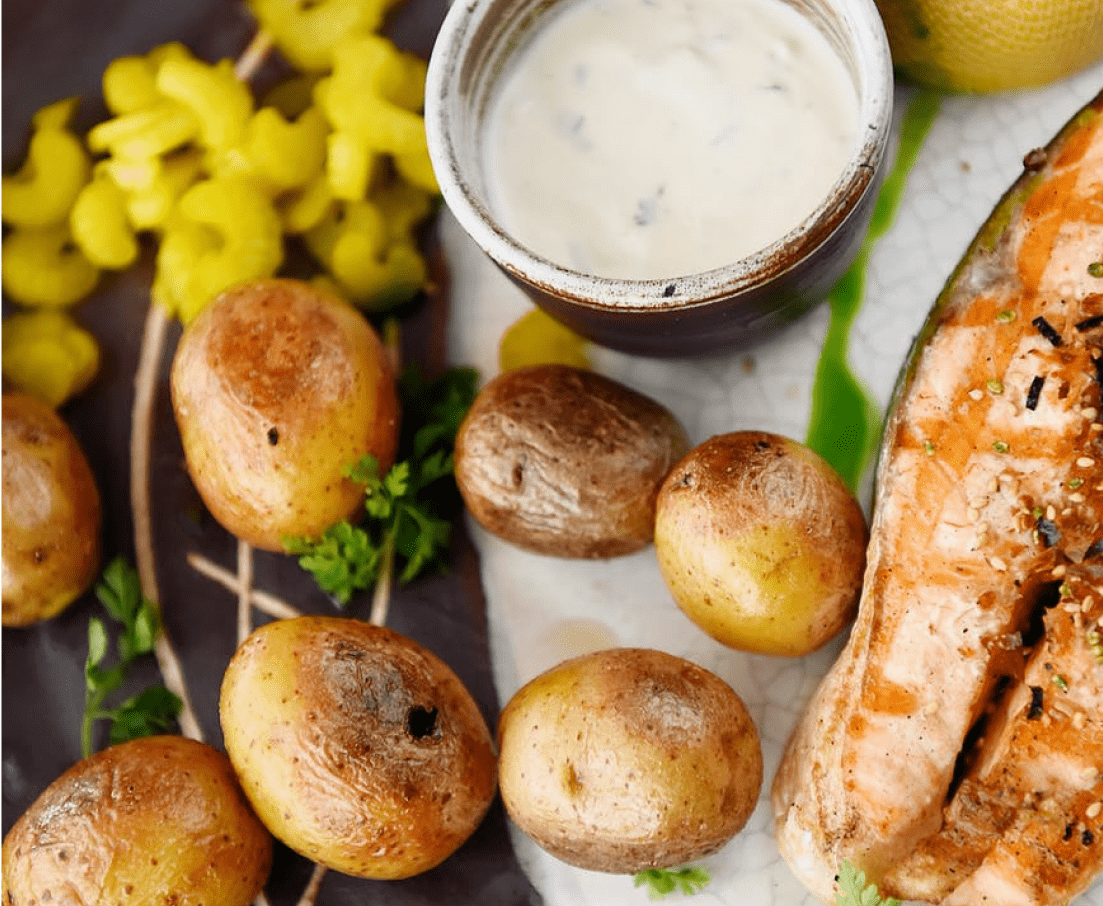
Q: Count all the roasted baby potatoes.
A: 7